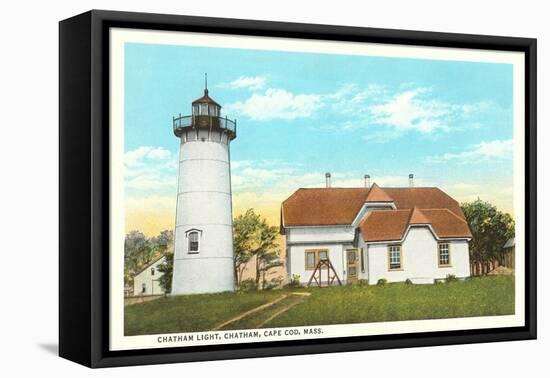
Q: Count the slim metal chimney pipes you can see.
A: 3